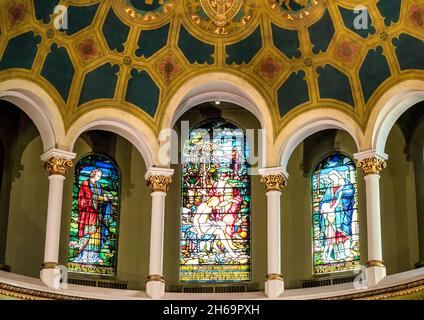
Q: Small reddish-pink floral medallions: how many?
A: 6